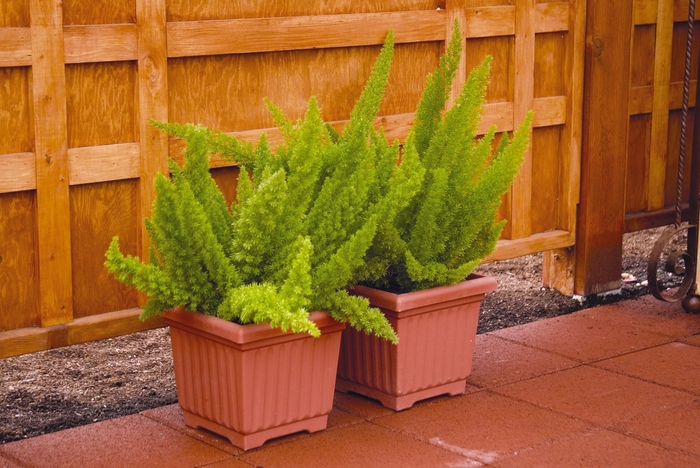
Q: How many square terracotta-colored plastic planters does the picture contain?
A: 2